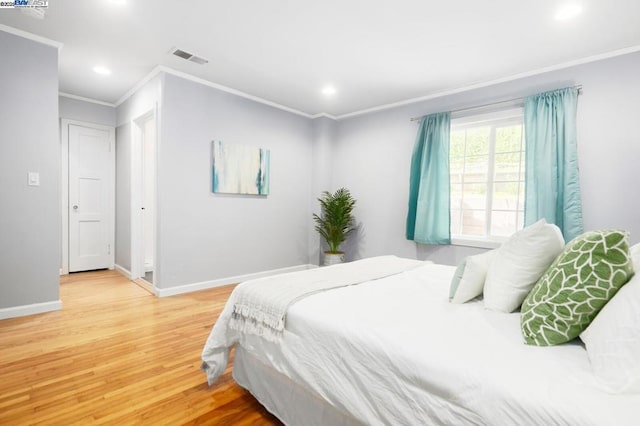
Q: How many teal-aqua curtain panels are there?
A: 2